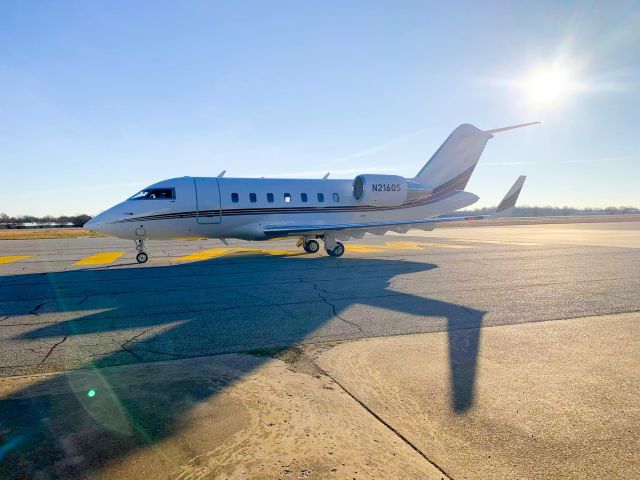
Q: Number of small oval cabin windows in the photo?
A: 7